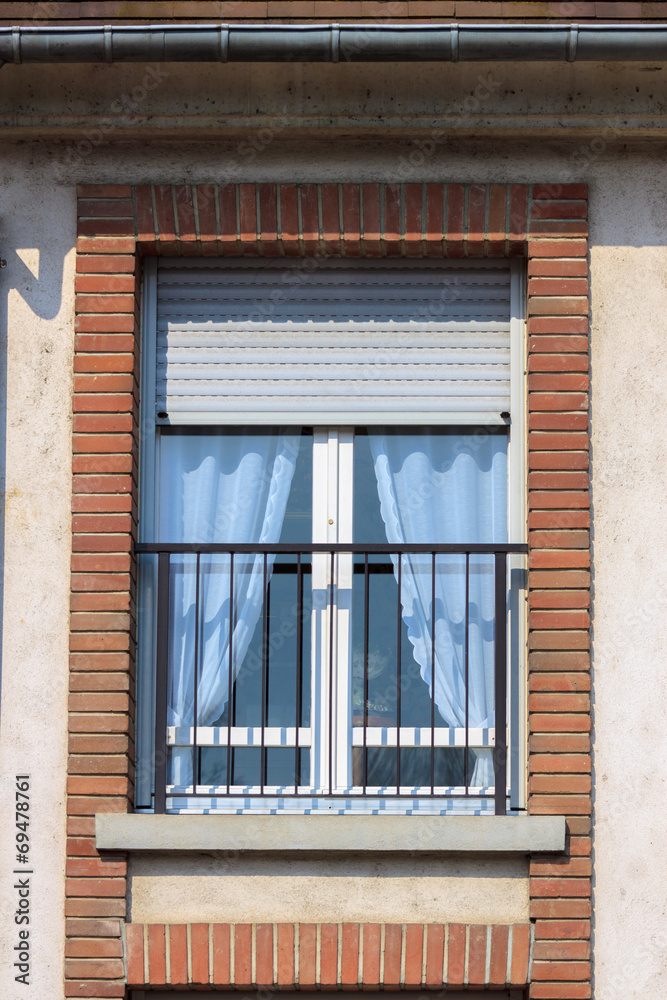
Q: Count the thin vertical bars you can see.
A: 9